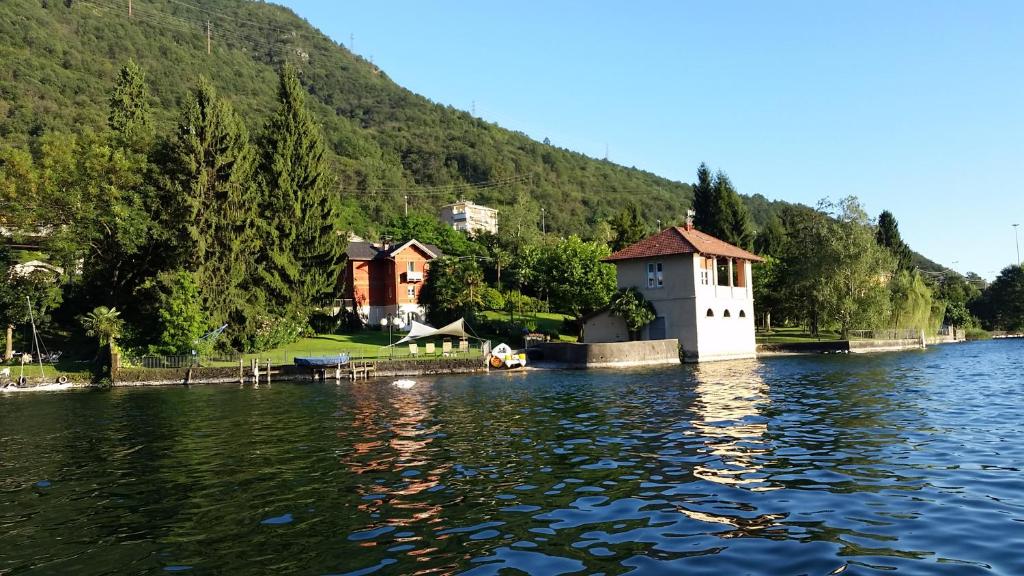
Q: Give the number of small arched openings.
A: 3